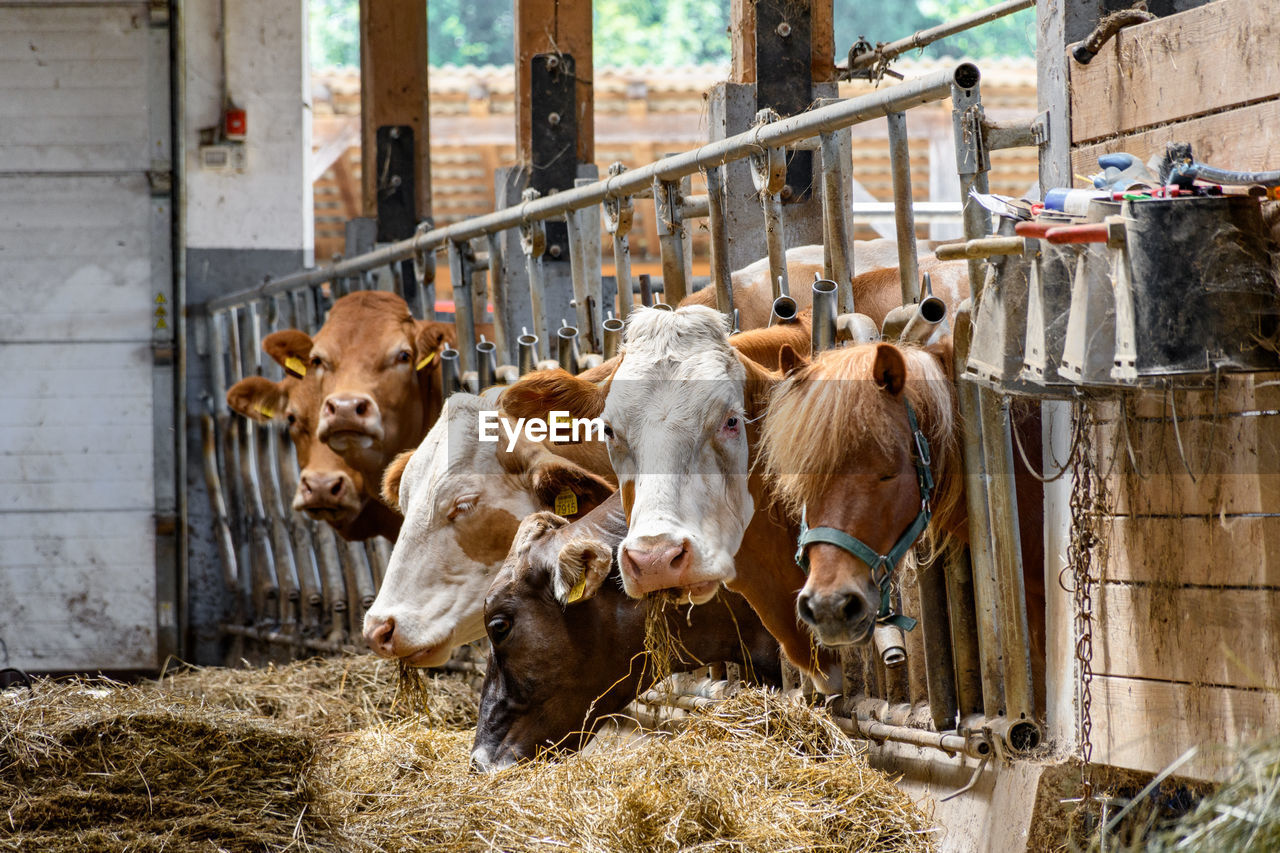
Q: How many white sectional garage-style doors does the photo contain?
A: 1